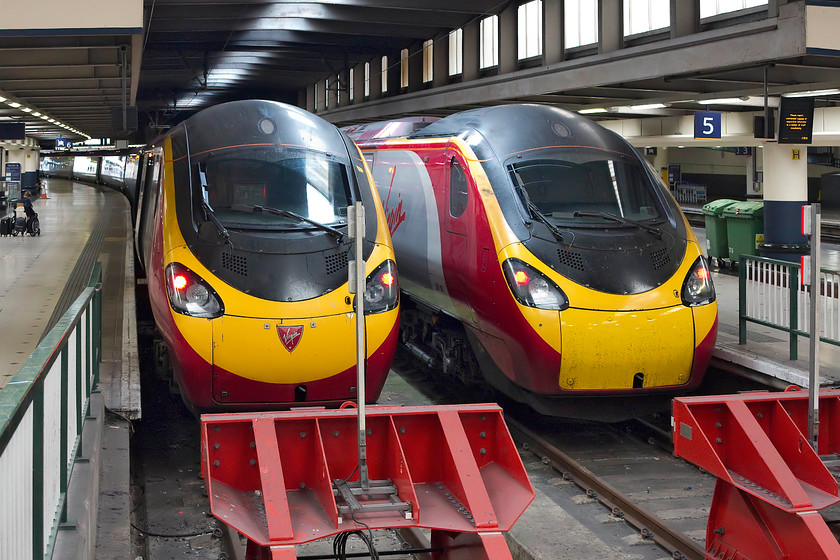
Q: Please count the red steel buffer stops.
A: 2